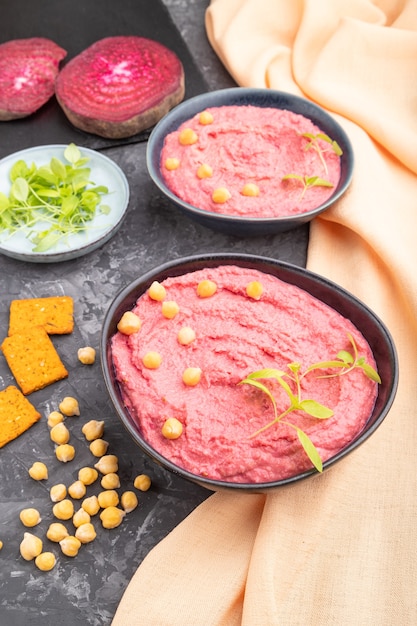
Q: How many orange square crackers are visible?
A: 3